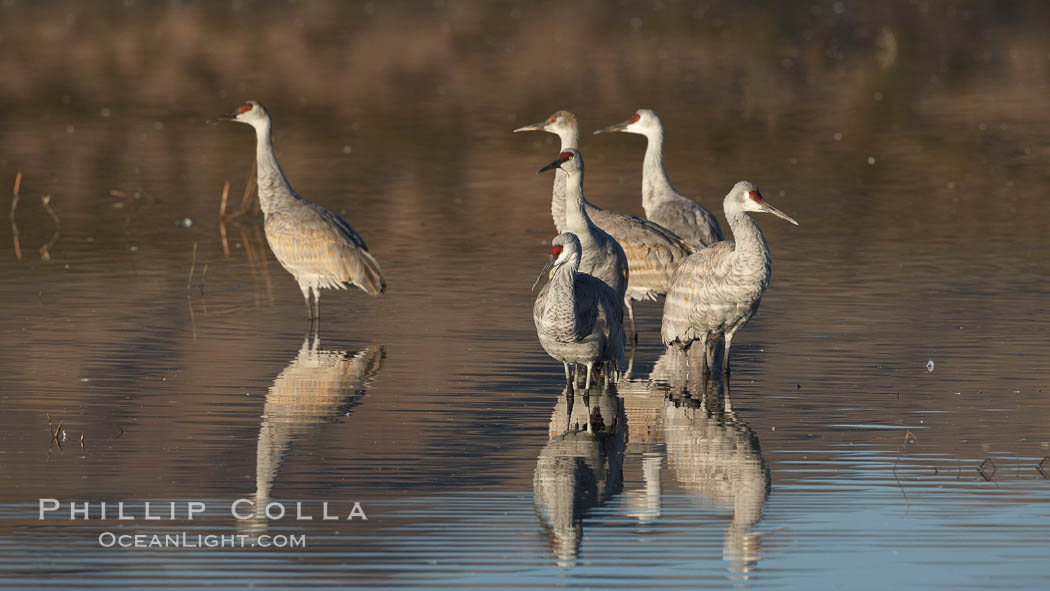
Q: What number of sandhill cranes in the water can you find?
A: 6